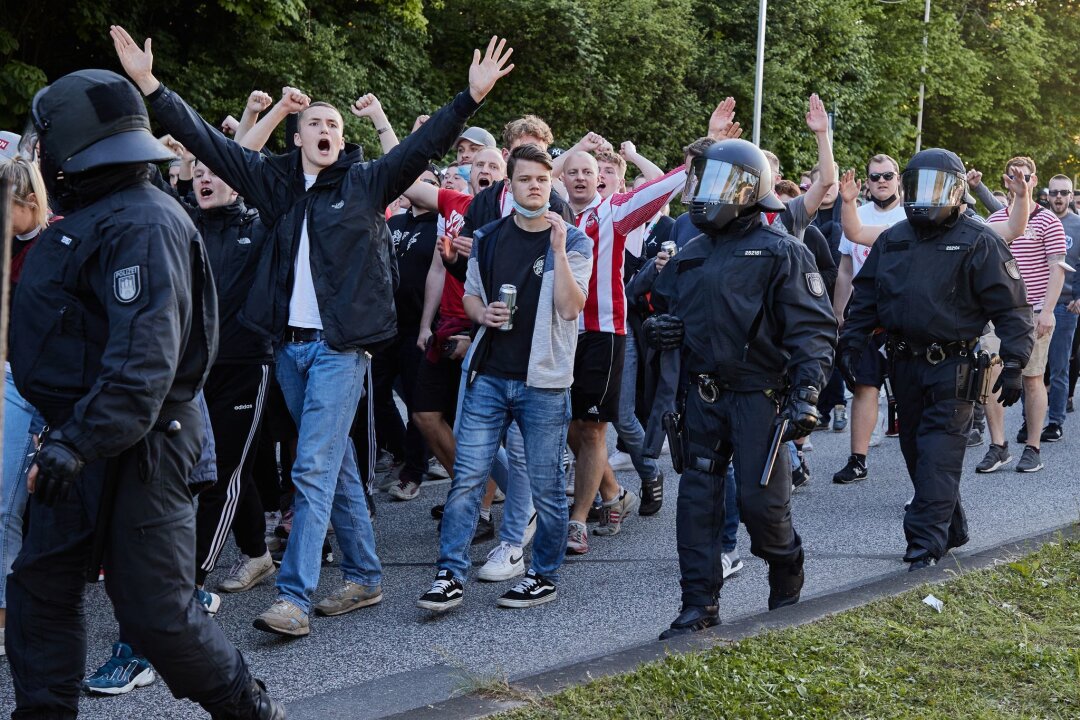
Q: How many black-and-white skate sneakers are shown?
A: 2